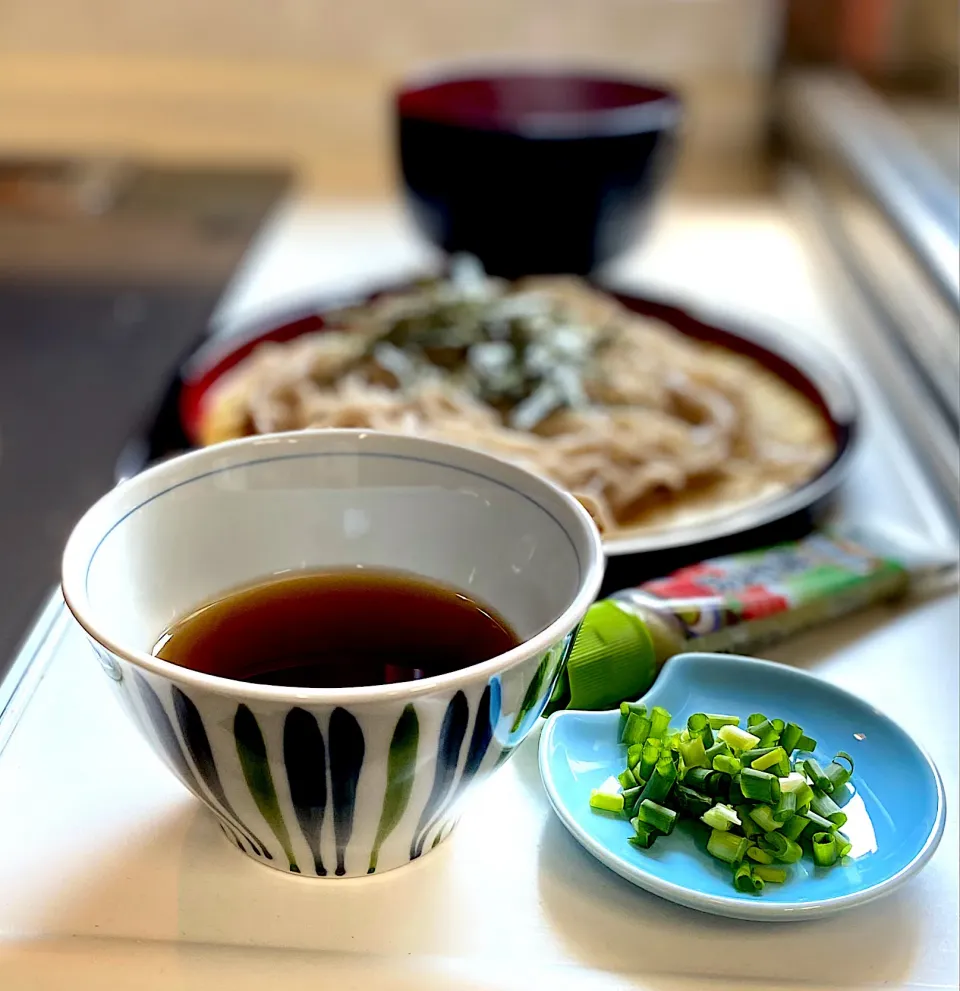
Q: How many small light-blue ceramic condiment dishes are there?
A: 1